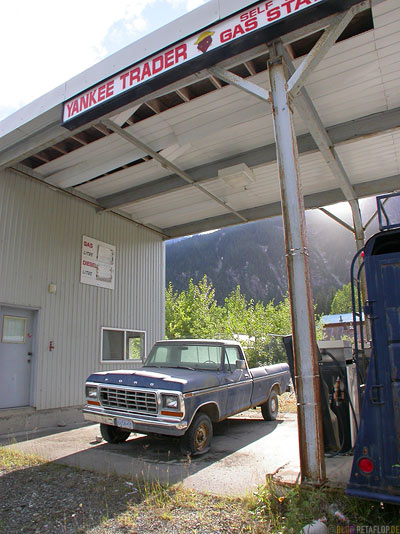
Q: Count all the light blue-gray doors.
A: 1